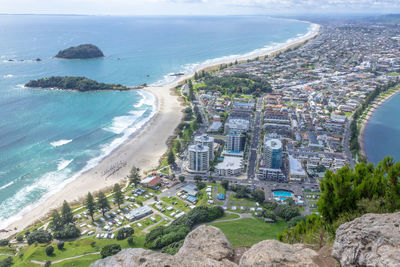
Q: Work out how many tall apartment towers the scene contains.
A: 4